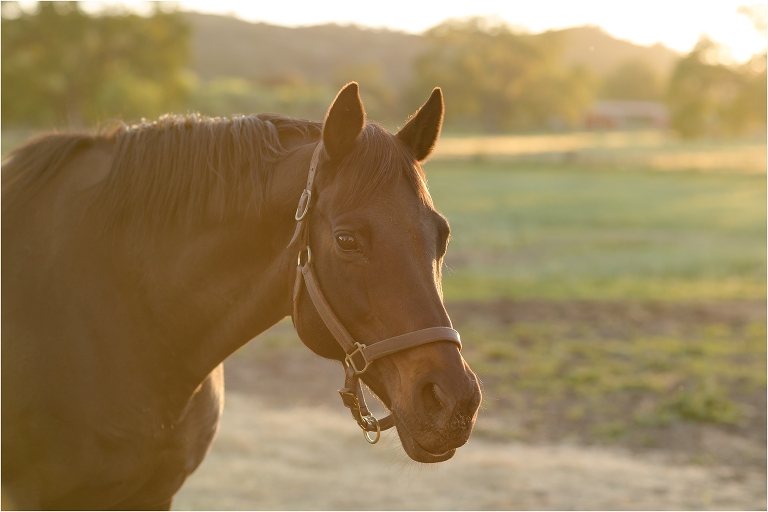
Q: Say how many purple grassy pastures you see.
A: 0